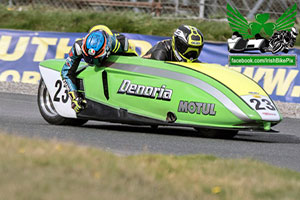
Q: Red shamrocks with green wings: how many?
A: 0